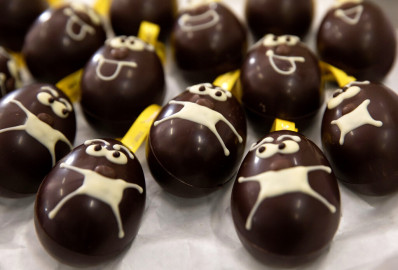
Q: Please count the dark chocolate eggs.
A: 14